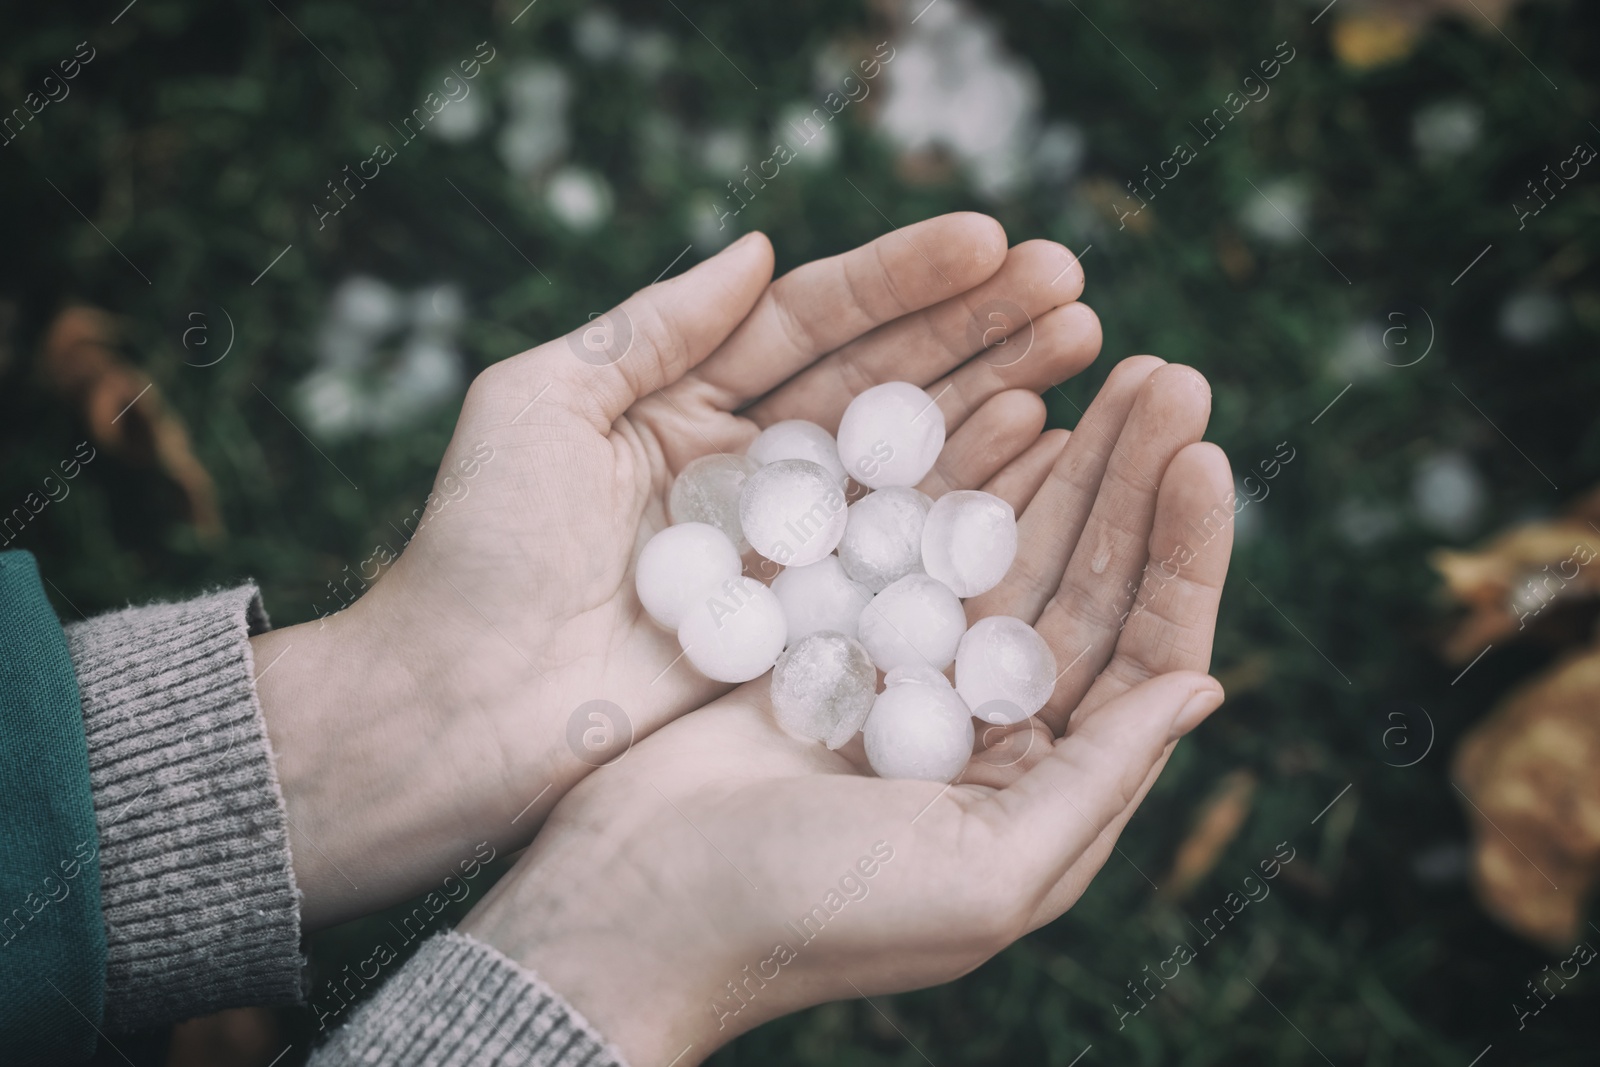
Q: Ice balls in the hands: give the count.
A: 13